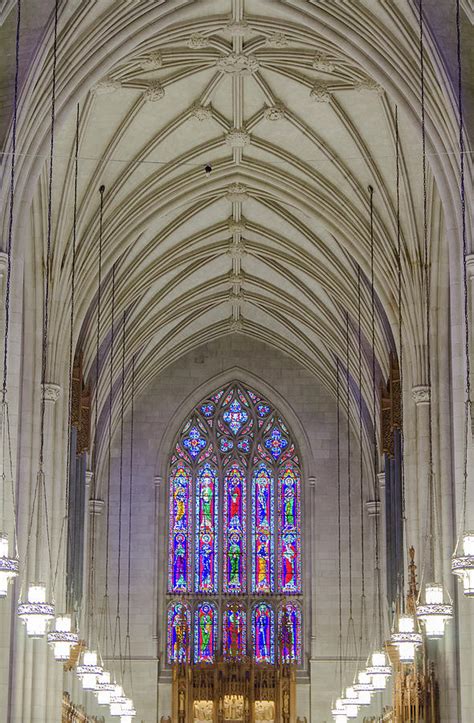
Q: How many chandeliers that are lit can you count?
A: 14